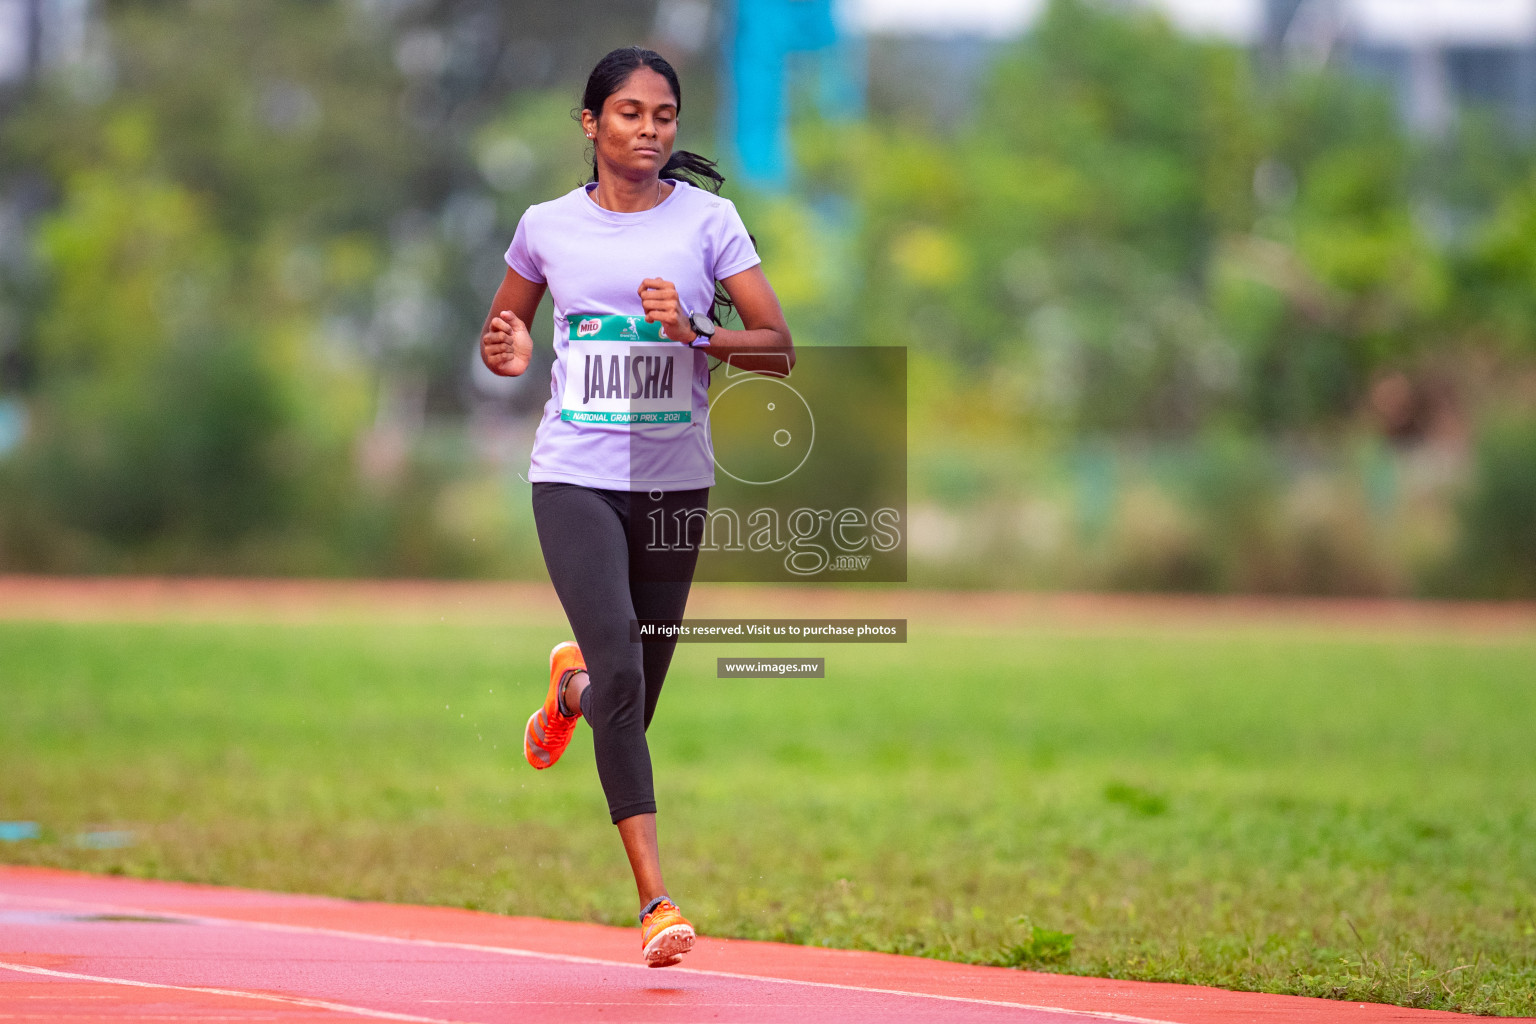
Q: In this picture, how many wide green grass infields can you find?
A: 1